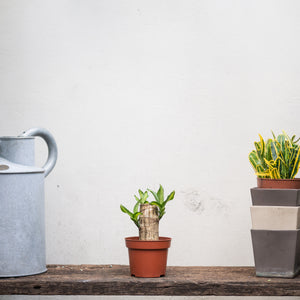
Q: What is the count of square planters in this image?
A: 3